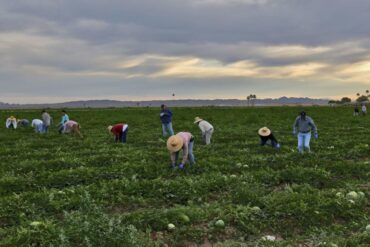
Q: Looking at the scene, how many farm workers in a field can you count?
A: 14